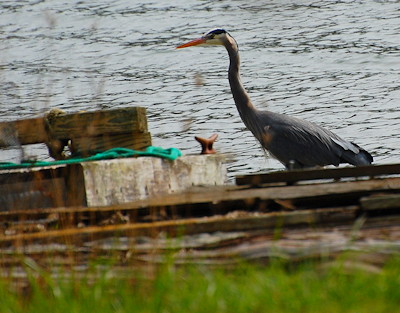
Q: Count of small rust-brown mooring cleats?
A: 1